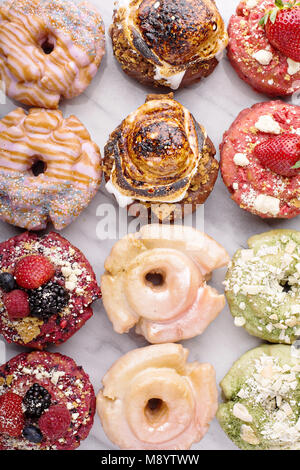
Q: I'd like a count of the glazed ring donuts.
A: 2